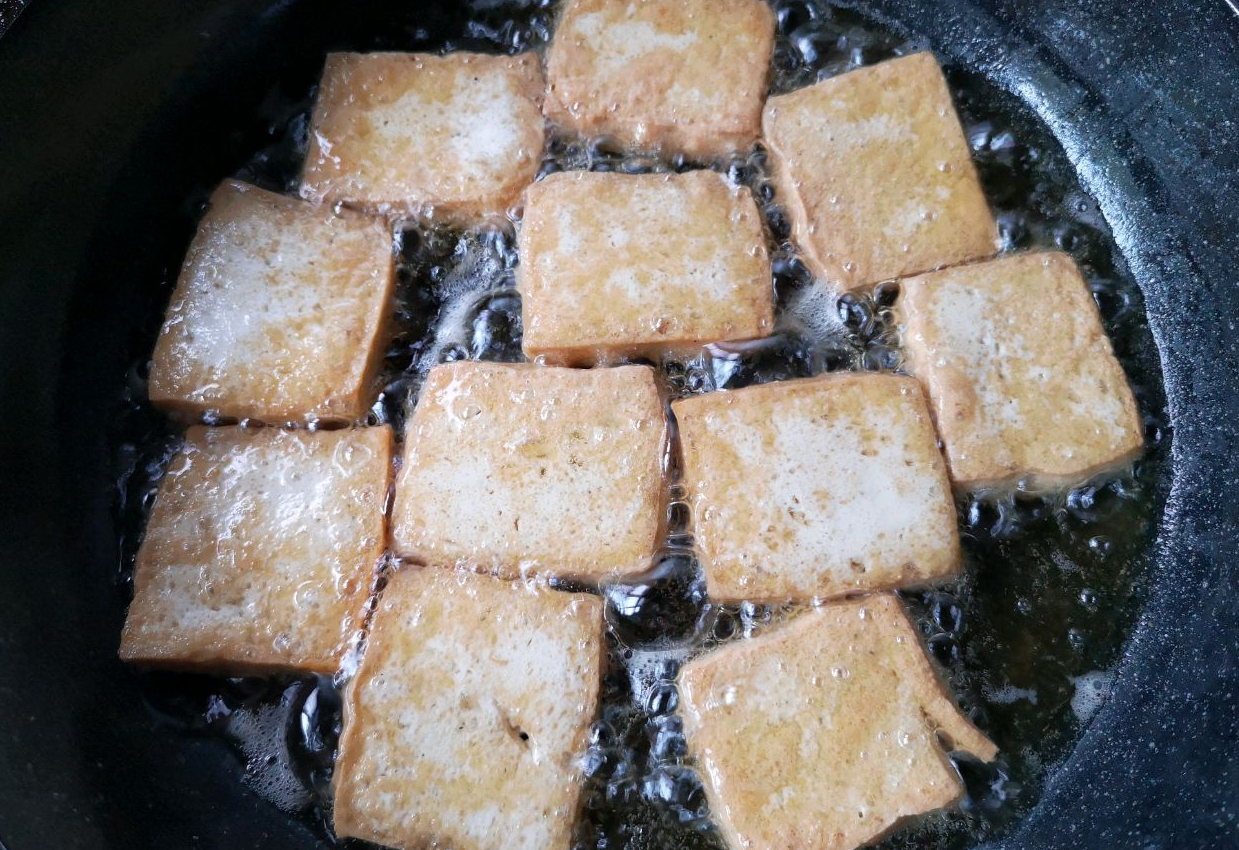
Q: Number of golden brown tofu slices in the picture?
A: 11